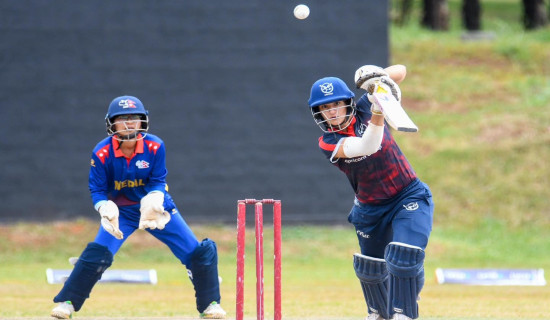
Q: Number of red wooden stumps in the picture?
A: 3